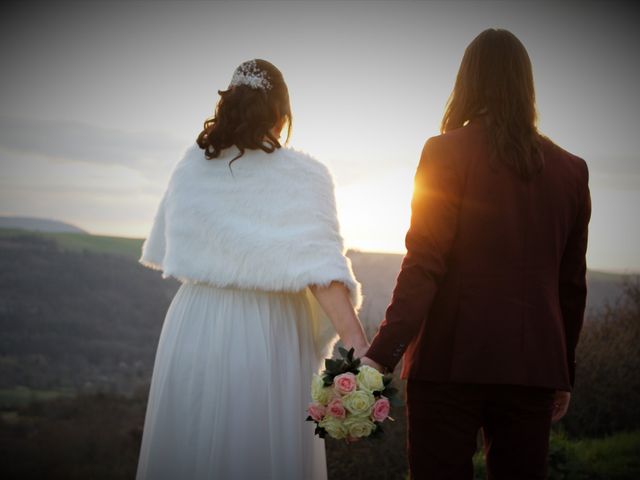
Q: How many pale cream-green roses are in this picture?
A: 5